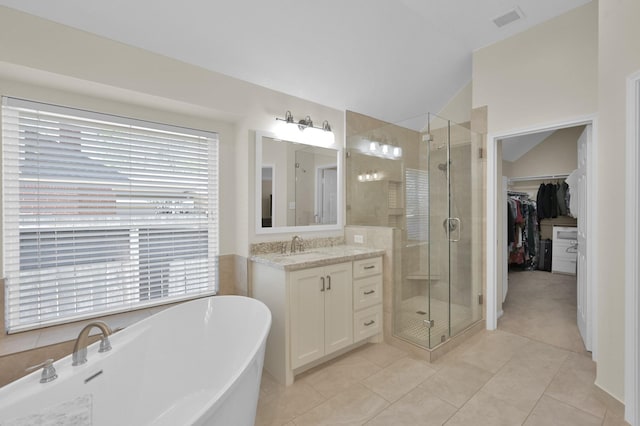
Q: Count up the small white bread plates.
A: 0